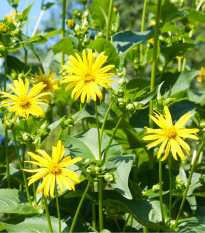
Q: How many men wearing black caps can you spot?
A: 0